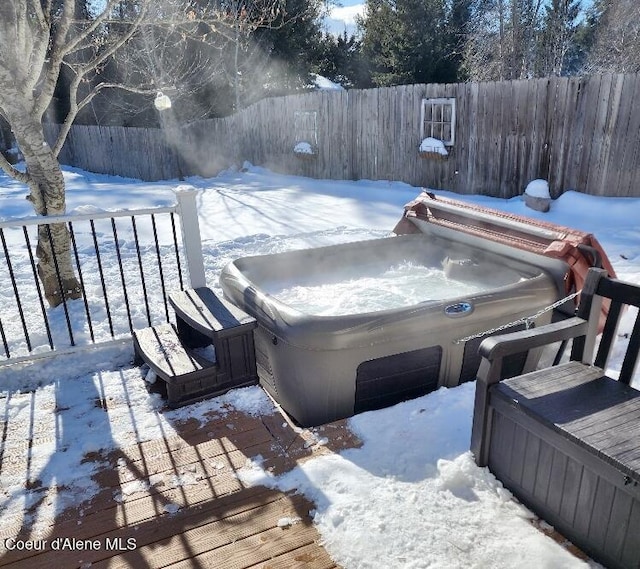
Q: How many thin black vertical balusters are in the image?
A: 10